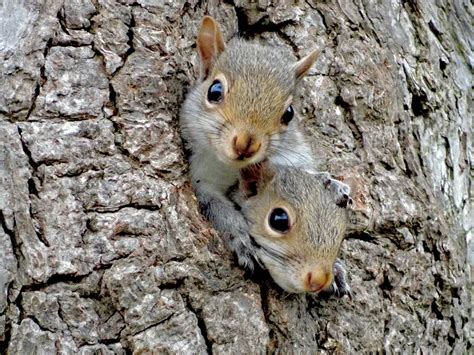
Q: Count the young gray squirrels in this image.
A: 2